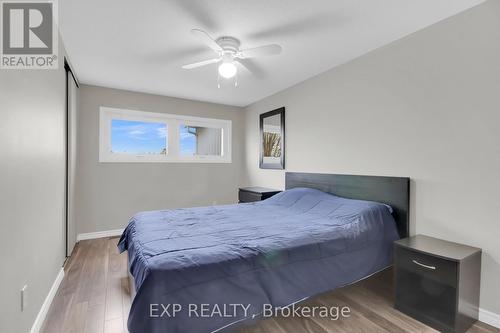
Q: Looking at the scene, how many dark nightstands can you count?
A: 2